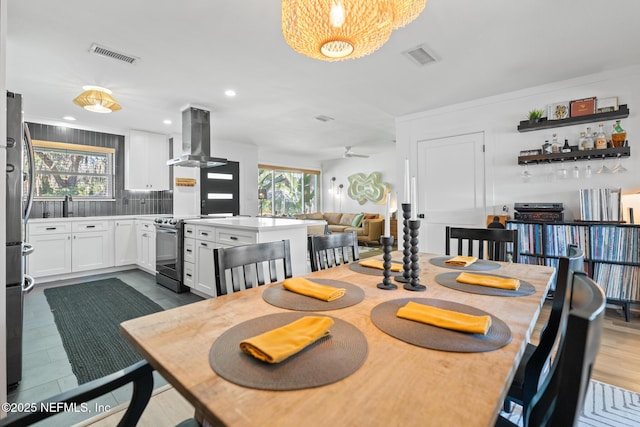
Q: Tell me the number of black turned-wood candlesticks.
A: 3